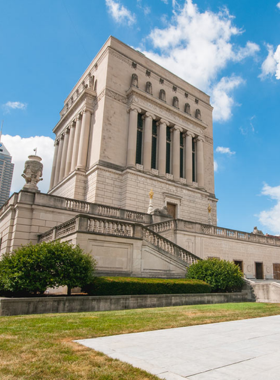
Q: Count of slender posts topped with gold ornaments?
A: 2